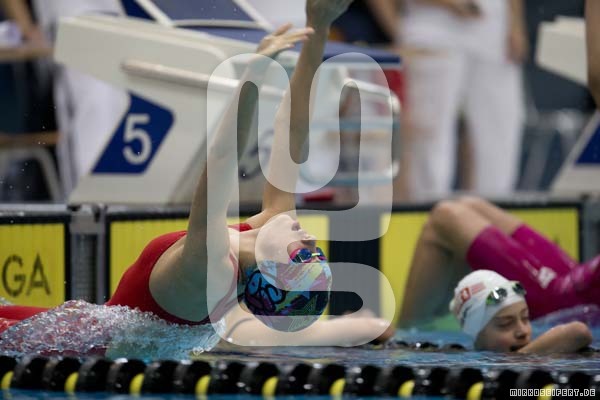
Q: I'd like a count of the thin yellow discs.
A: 9